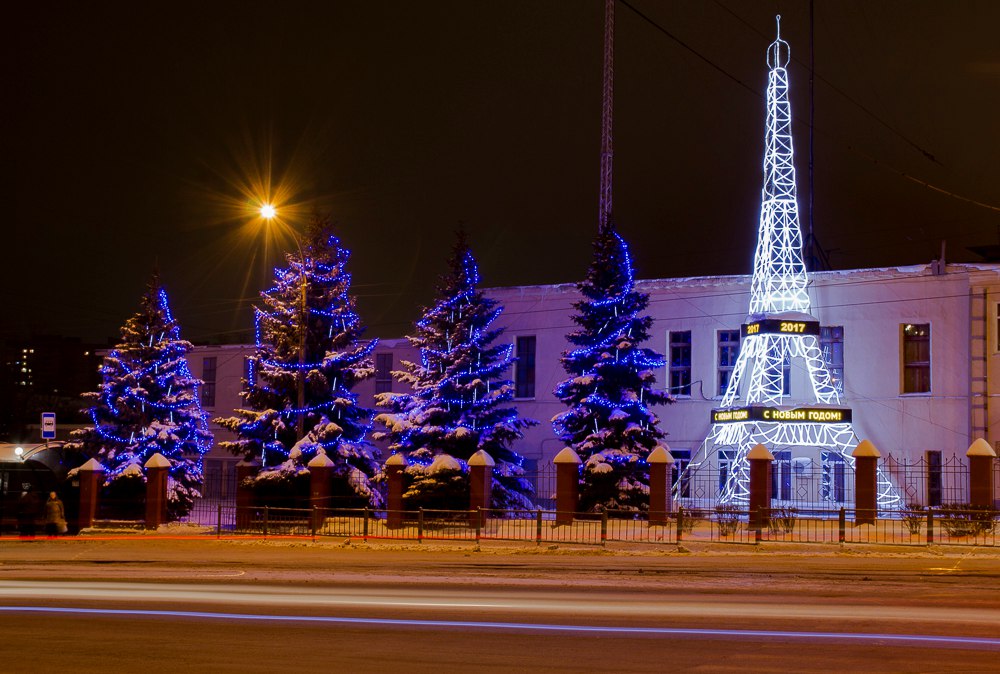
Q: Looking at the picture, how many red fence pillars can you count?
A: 11